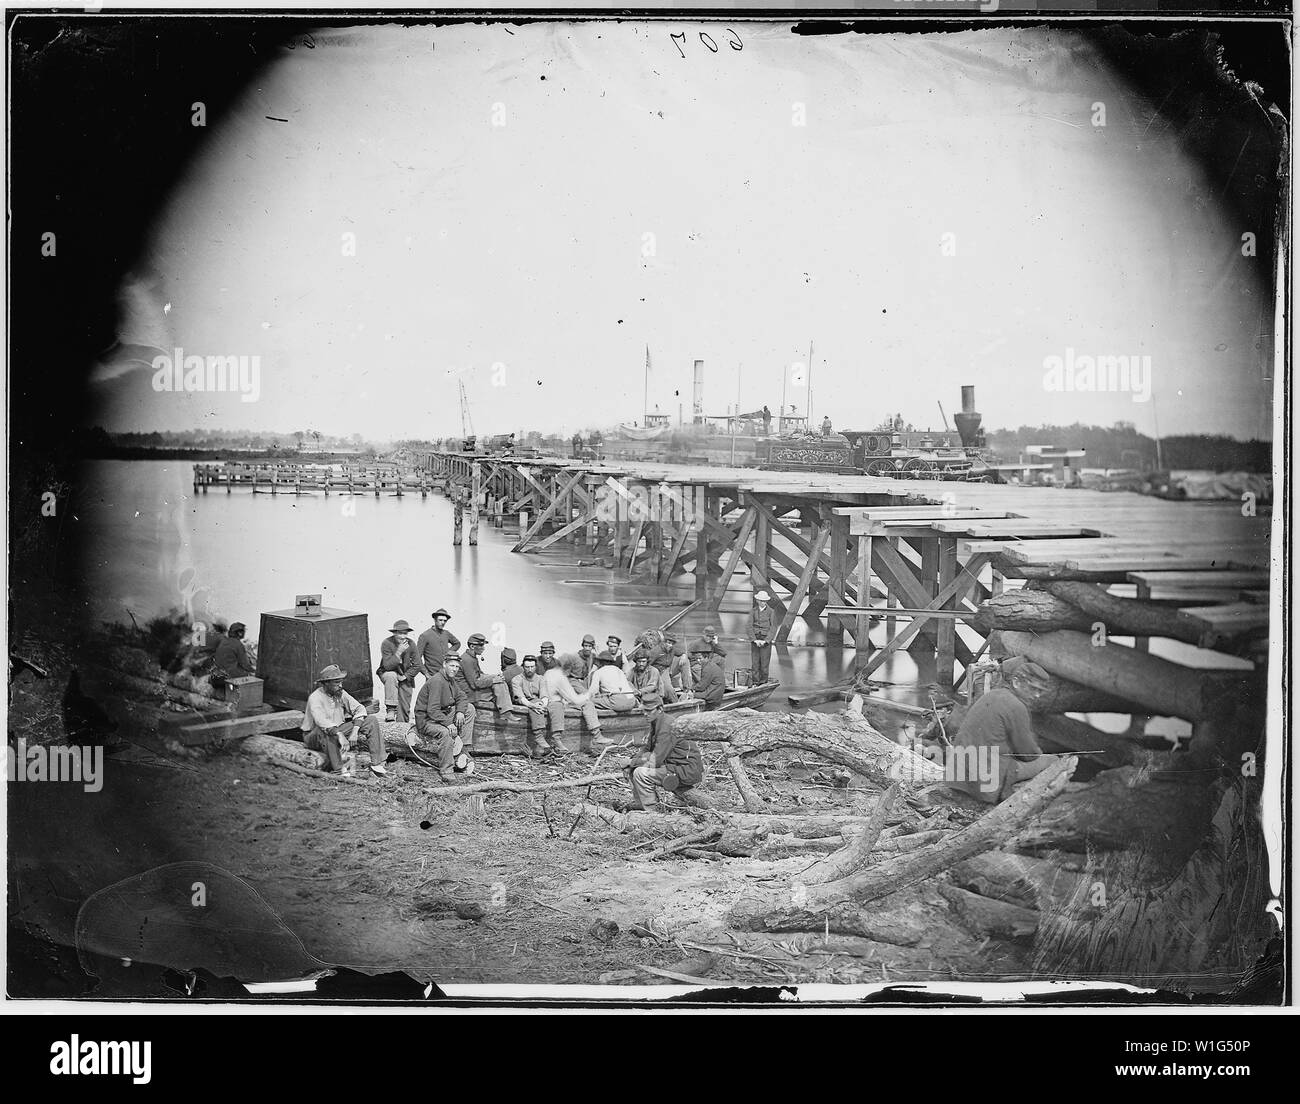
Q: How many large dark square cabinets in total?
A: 1